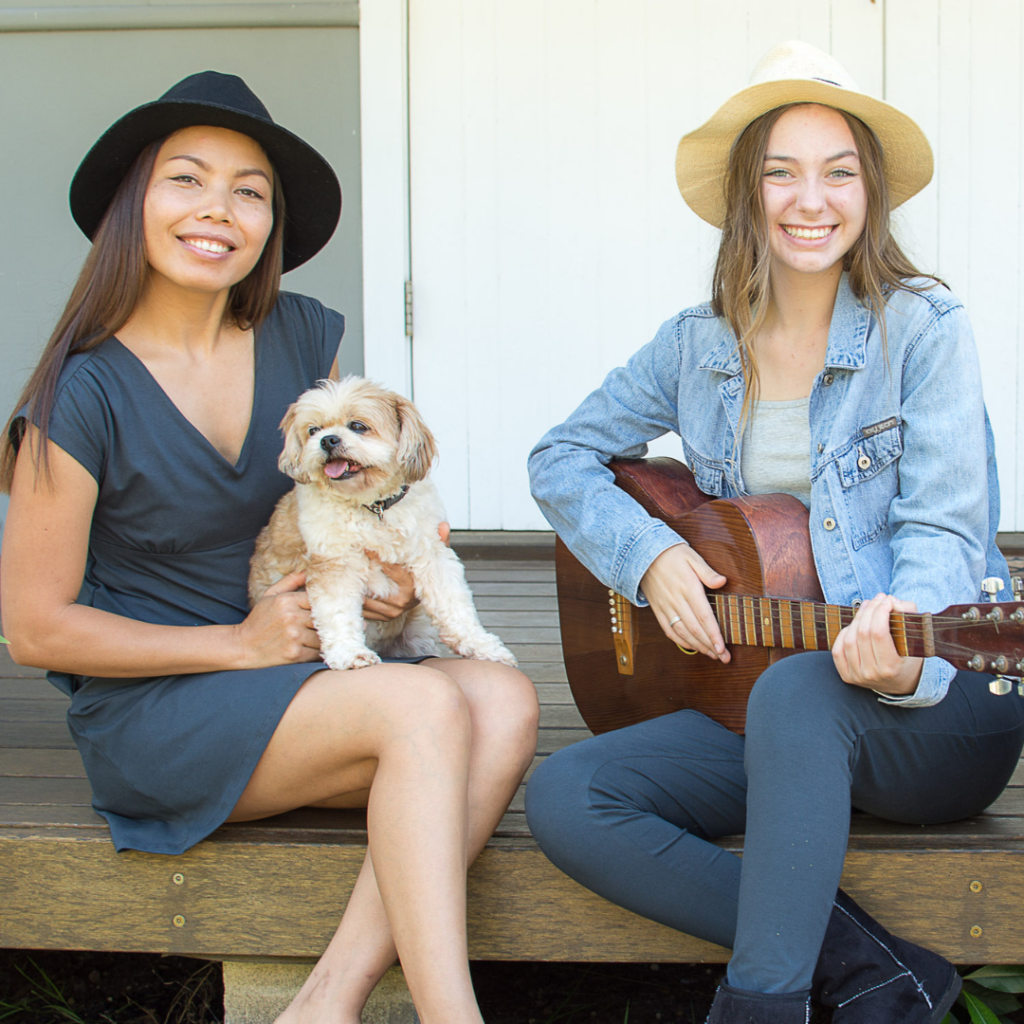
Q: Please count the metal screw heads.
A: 4